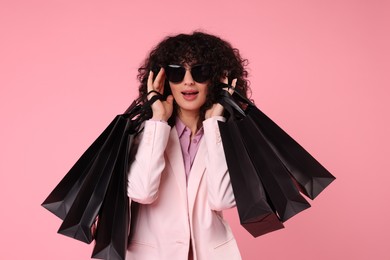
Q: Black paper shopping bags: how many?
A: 6